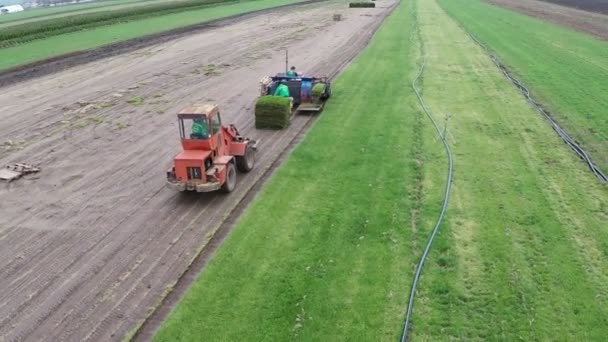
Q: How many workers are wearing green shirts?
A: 3